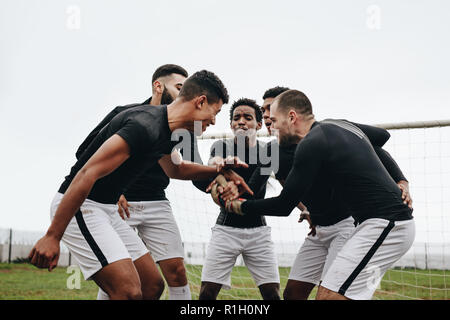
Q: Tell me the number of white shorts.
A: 5